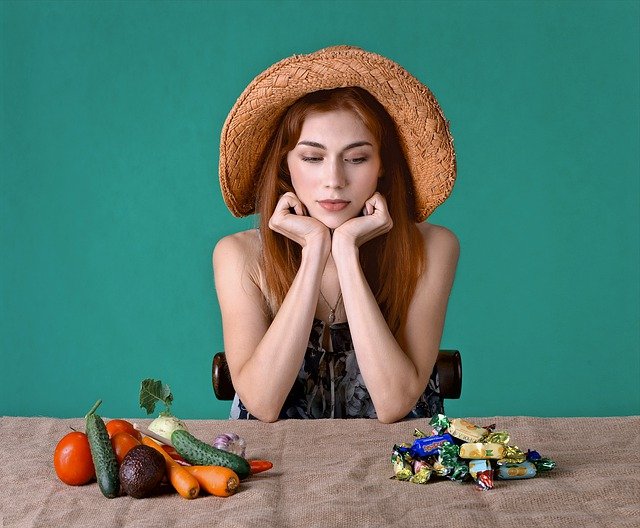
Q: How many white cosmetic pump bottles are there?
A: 0